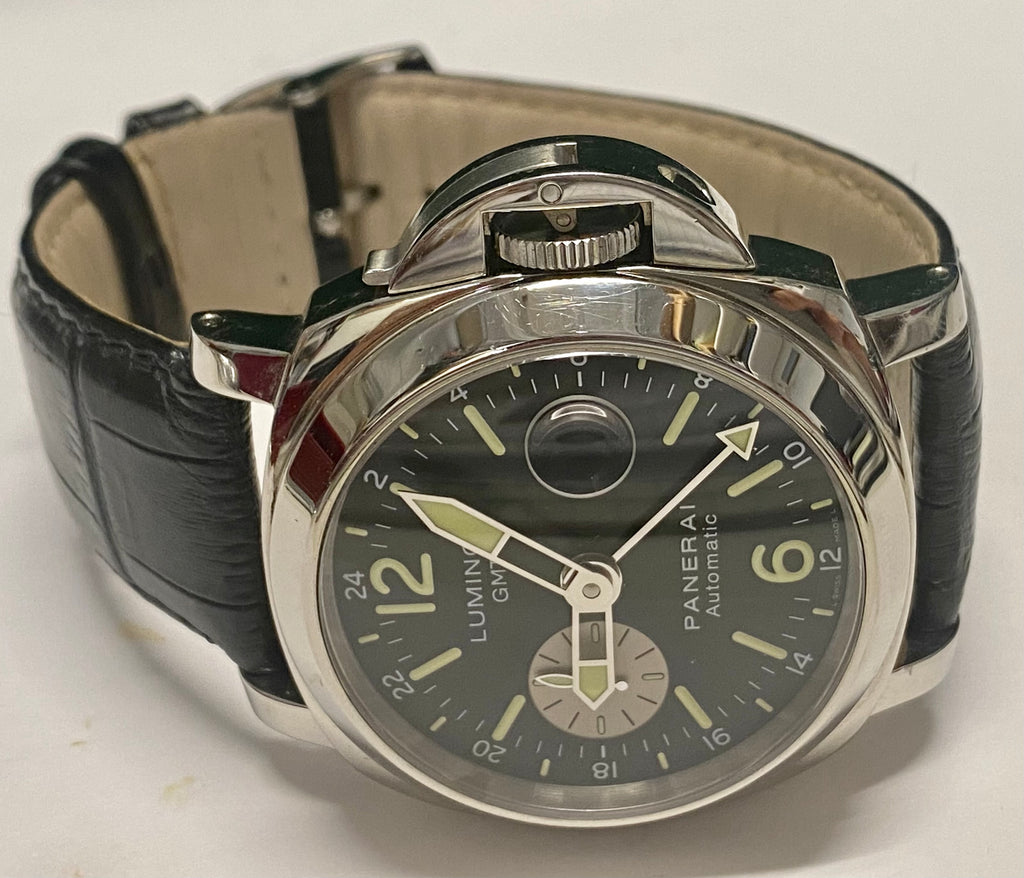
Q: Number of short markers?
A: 12